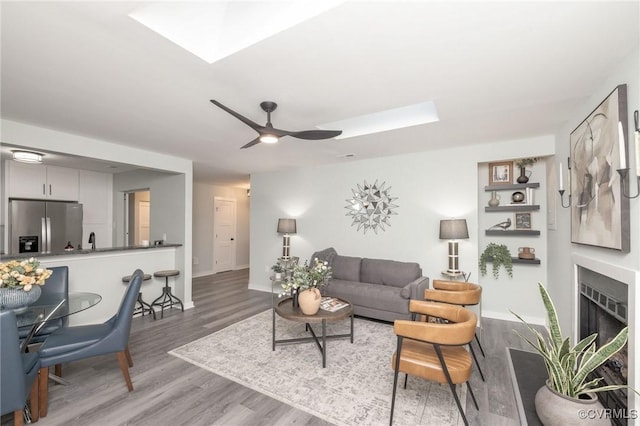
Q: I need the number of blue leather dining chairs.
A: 3